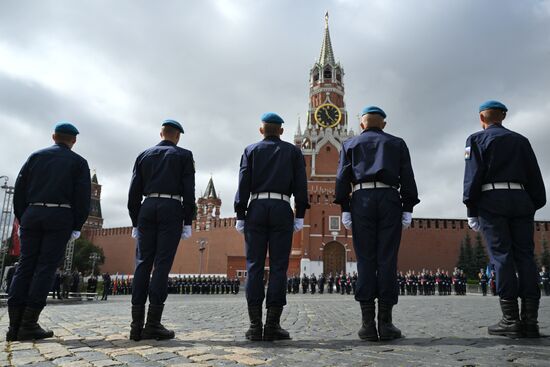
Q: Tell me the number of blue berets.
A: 5